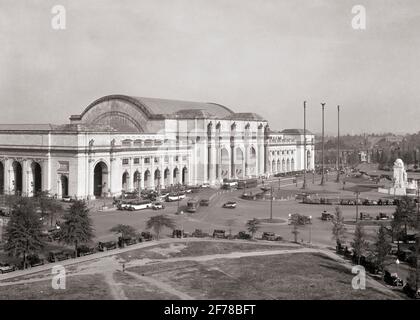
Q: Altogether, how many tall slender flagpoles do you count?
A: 3